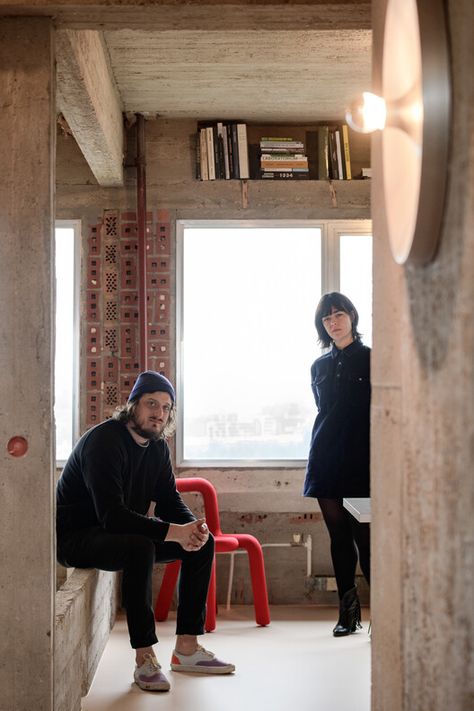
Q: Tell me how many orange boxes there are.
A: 0